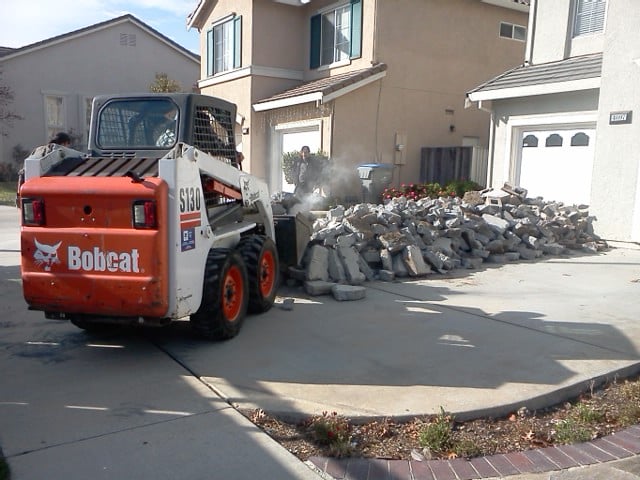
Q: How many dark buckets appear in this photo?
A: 1